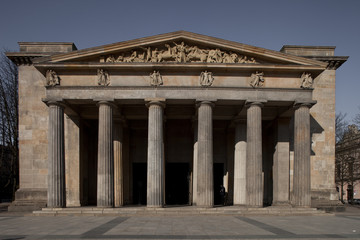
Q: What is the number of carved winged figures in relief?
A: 6